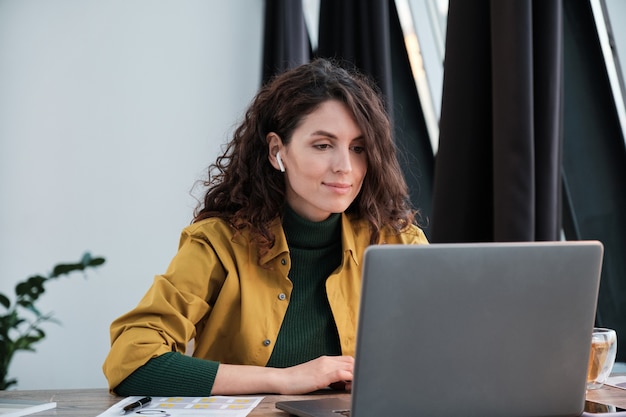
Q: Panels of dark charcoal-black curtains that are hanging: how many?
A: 3